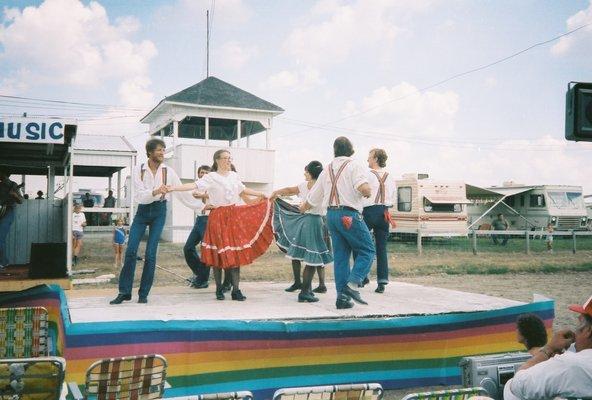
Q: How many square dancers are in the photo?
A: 6